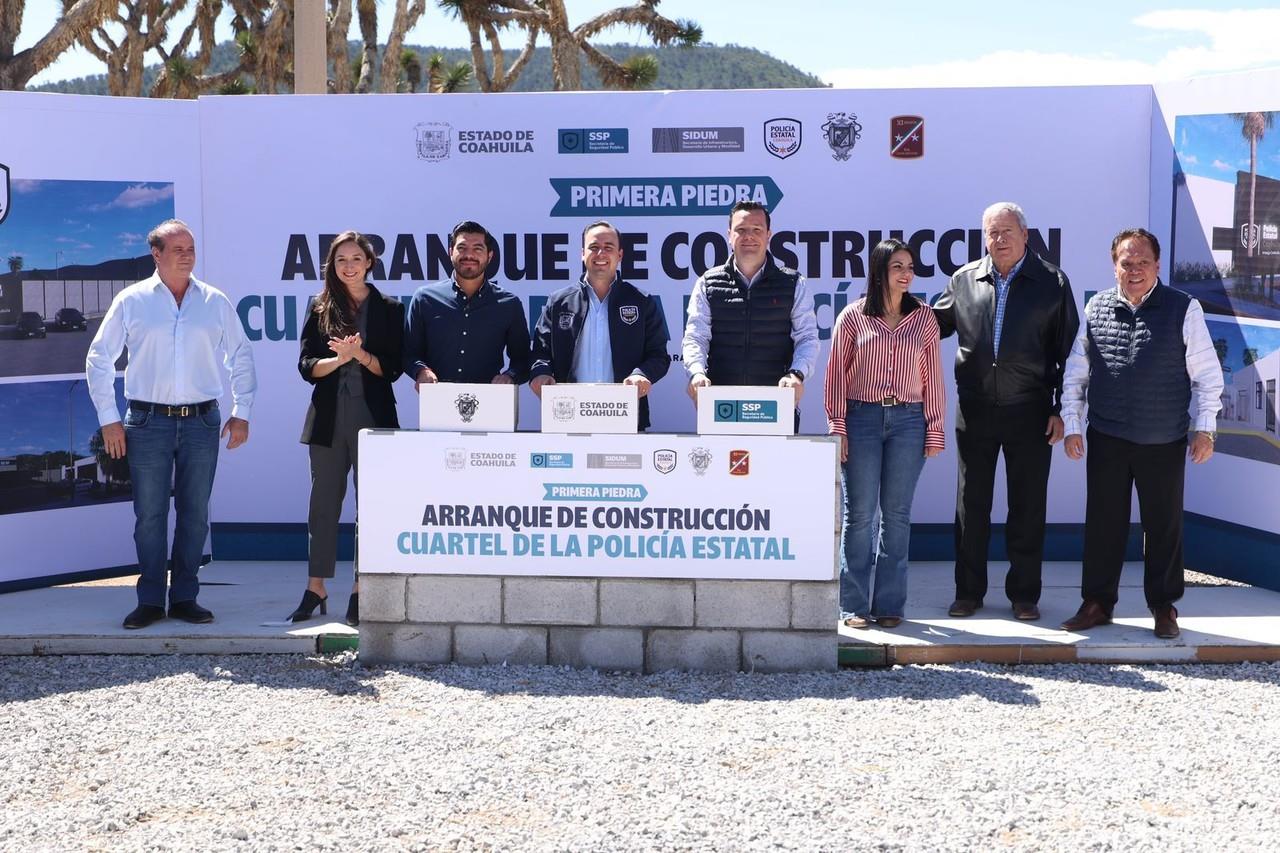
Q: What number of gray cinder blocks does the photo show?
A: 11